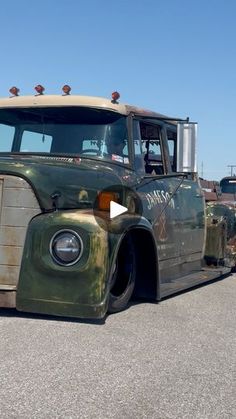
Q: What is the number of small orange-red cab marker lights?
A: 4